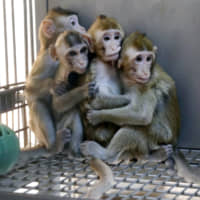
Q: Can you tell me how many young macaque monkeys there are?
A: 4